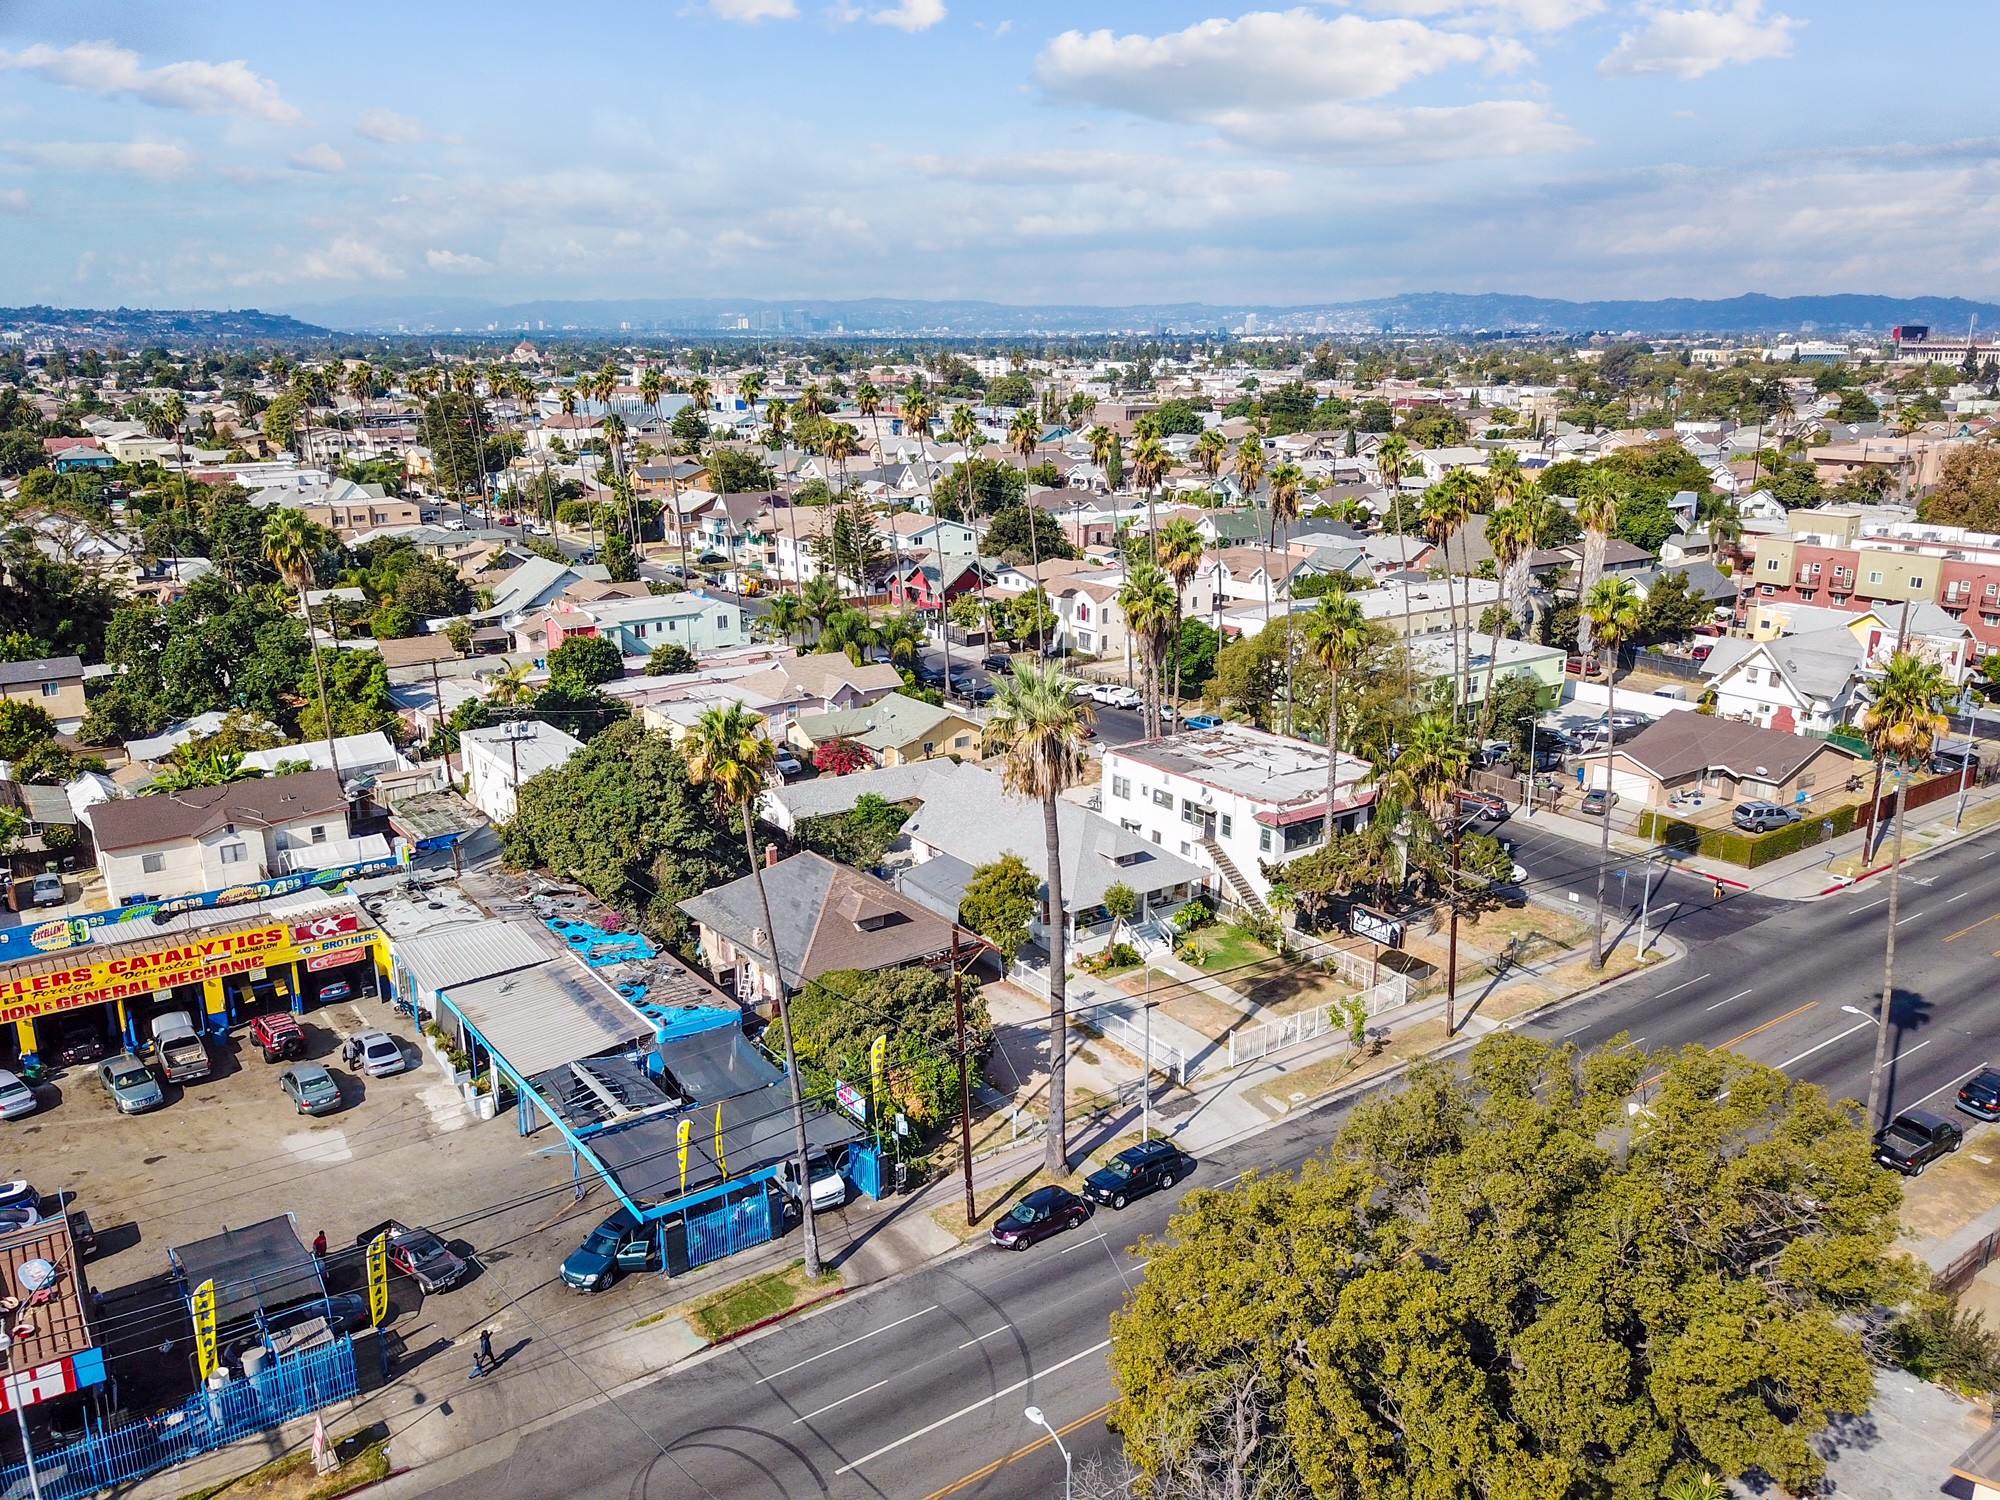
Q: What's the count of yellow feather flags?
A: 5